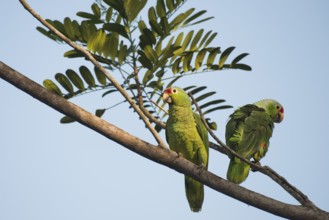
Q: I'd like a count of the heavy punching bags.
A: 0